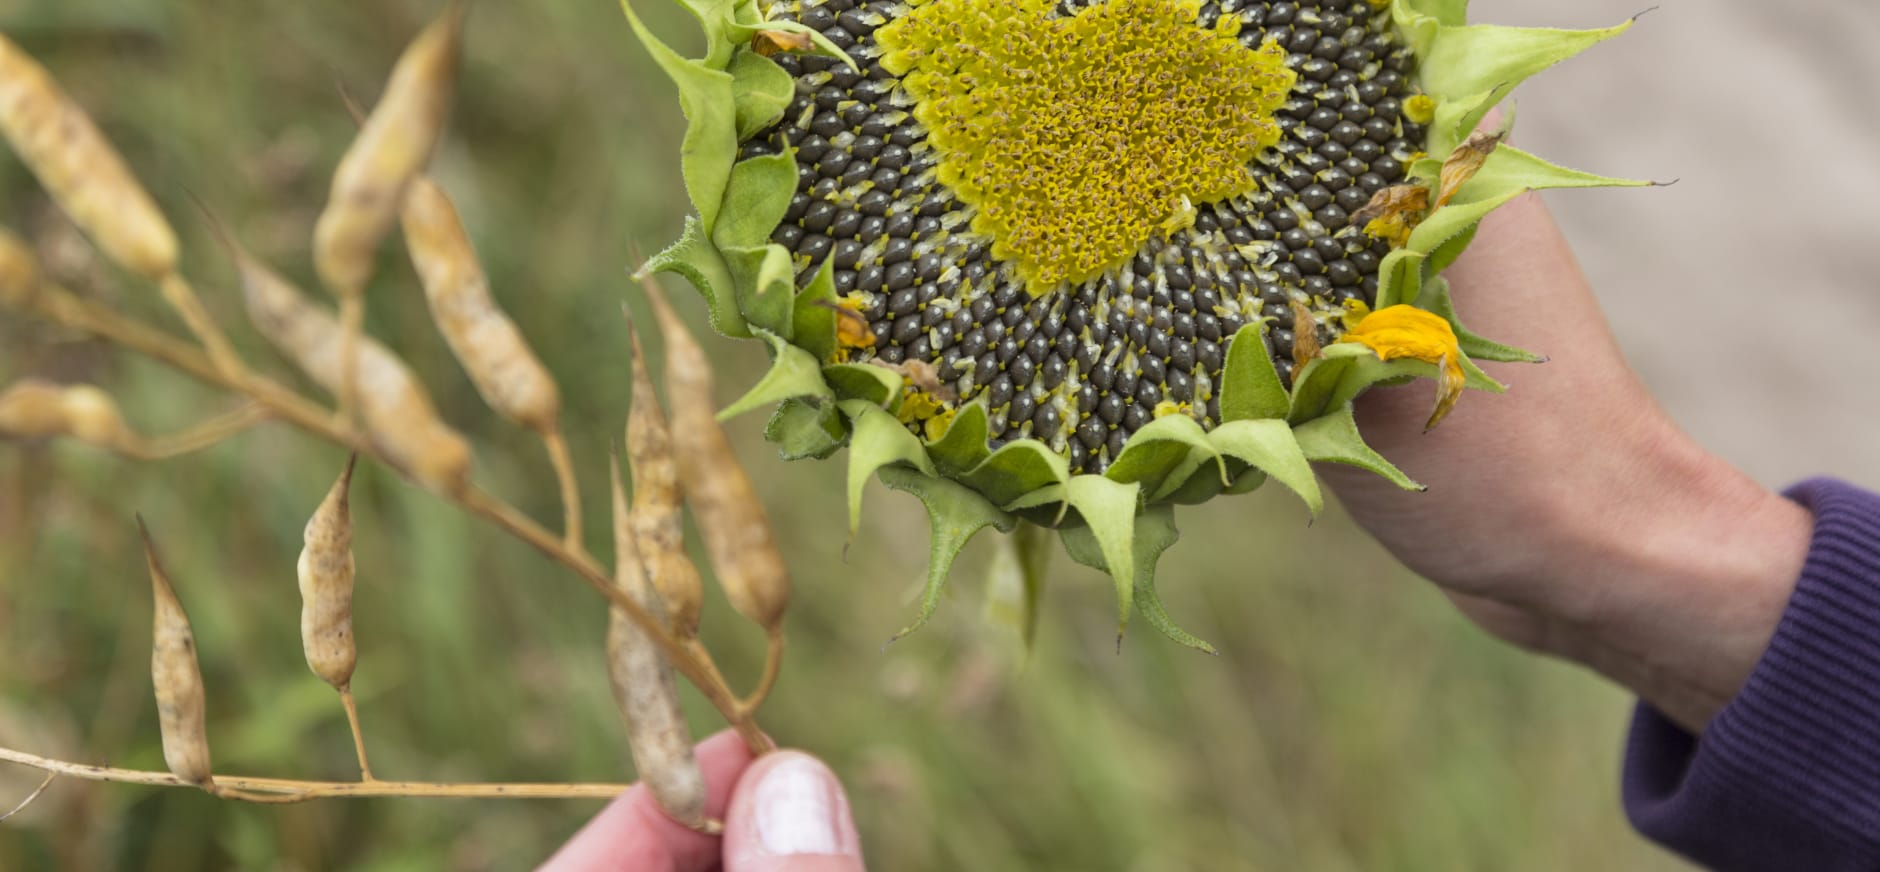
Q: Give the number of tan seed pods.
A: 11